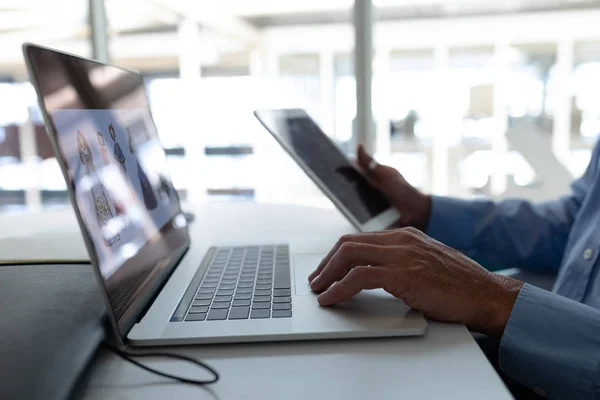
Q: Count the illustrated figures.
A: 4